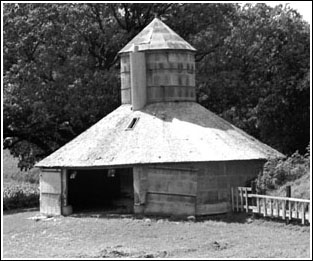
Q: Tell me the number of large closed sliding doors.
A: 1